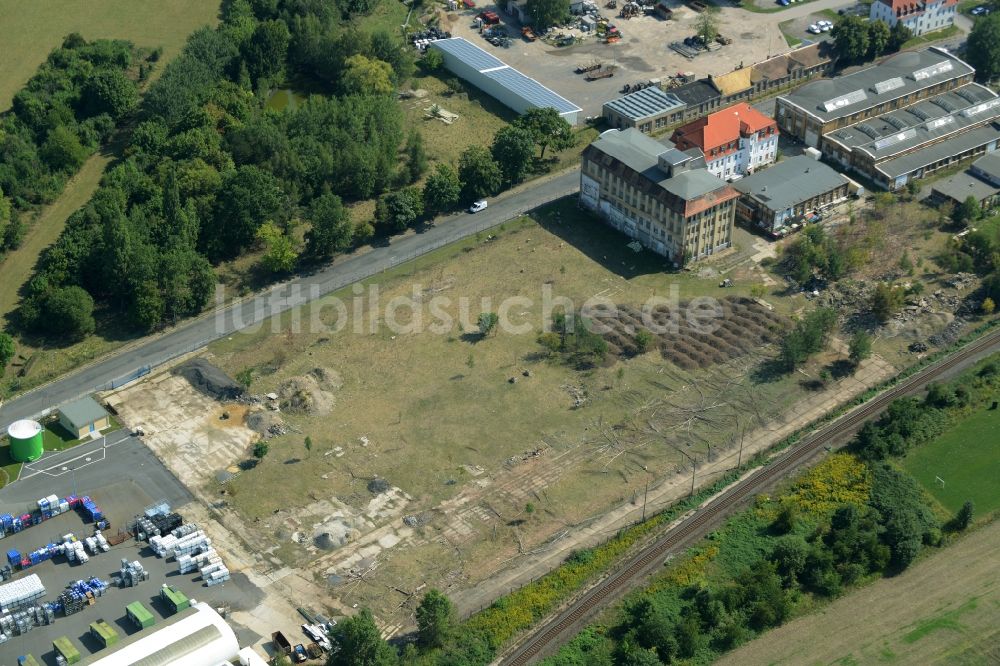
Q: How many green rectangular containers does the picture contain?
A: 5